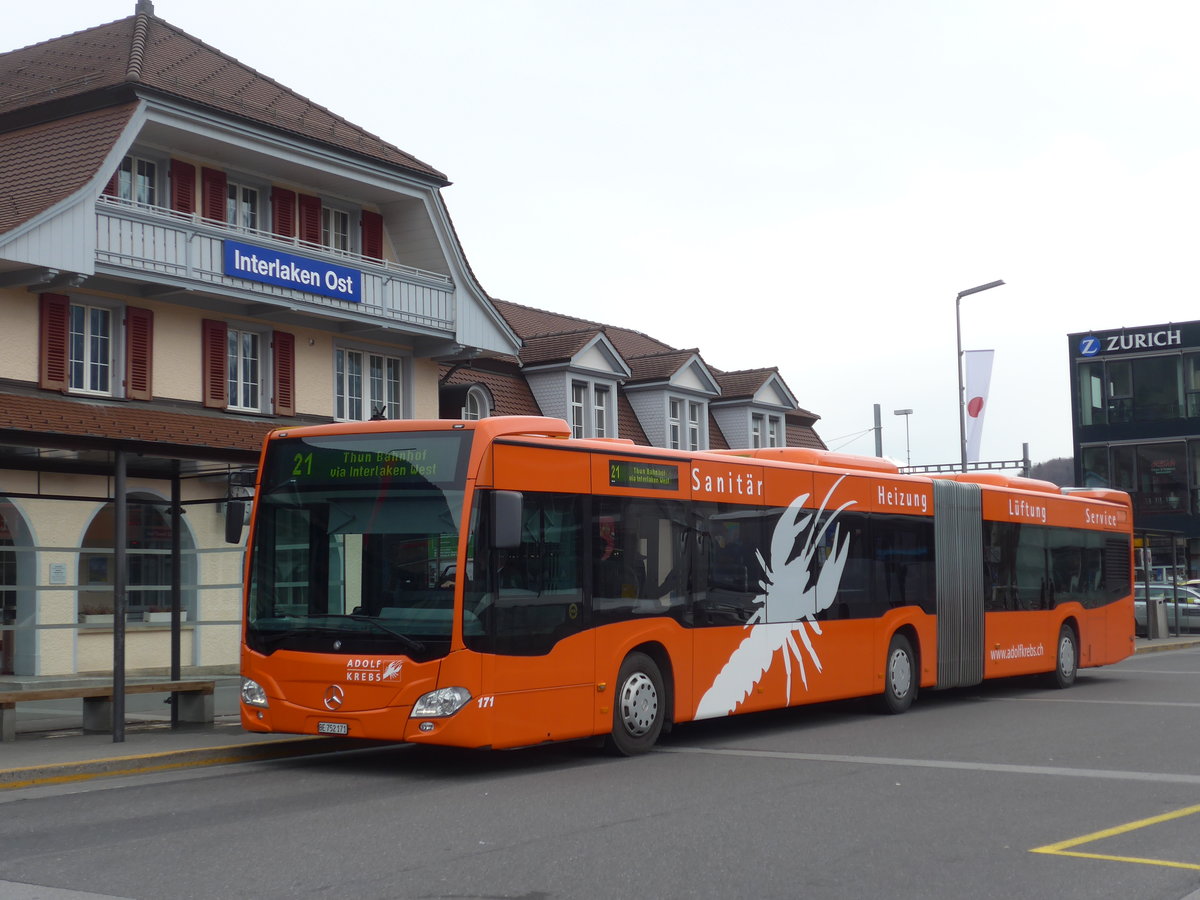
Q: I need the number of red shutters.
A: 10